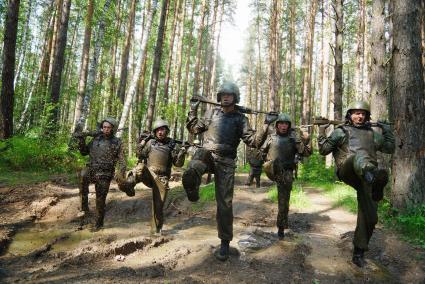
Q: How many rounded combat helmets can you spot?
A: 5